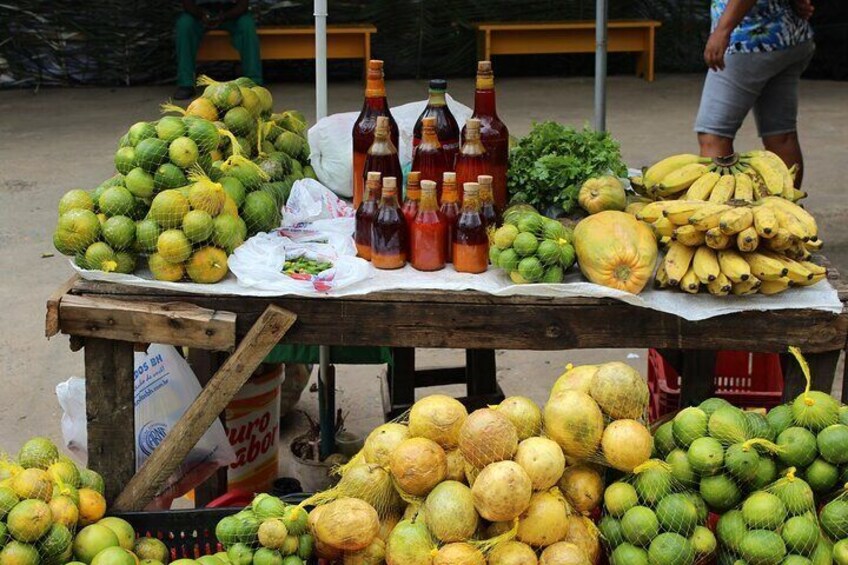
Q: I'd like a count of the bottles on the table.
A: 13